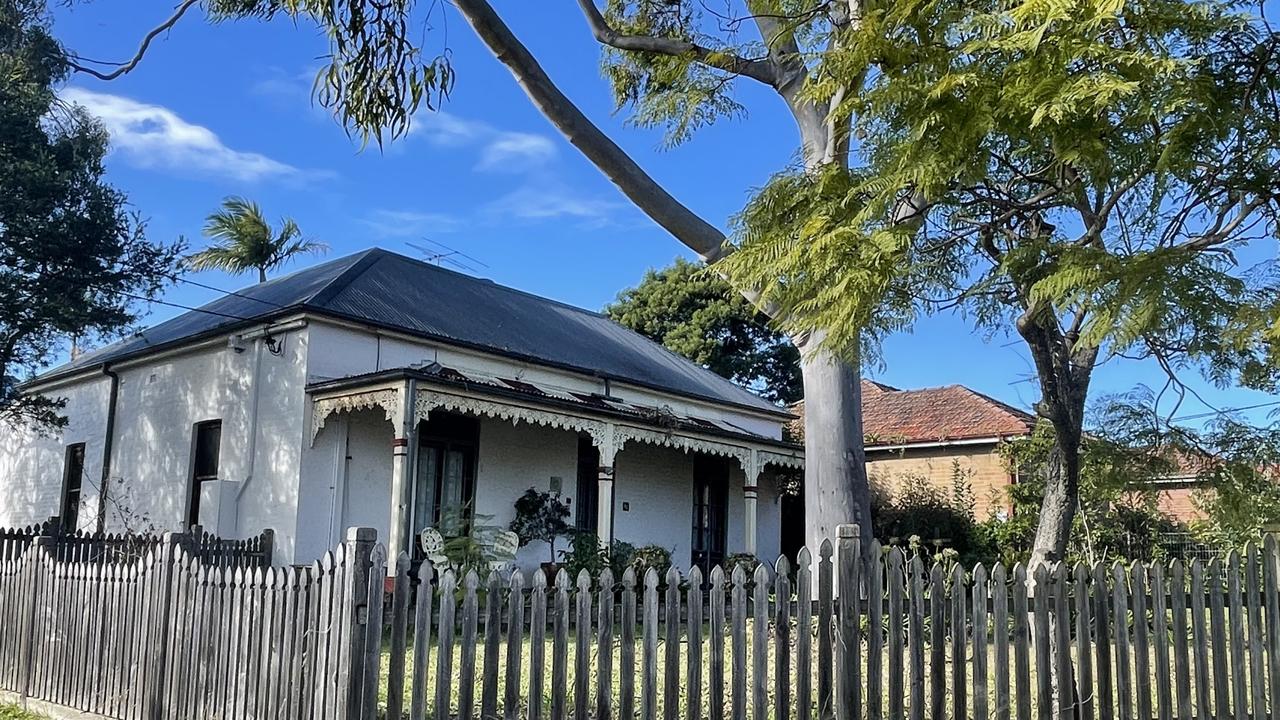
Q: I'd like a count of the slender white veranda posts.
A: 3